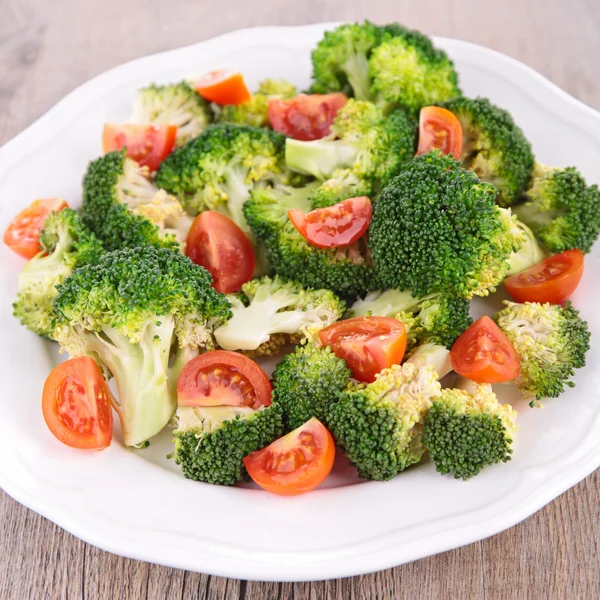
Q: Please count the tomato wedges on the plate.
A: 13